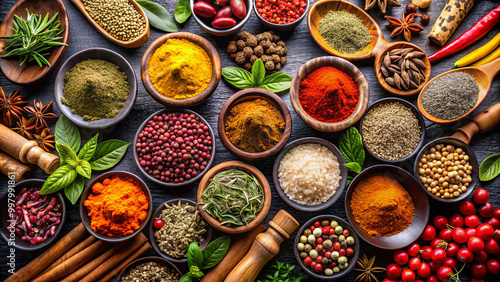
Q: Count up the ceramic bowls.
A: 13